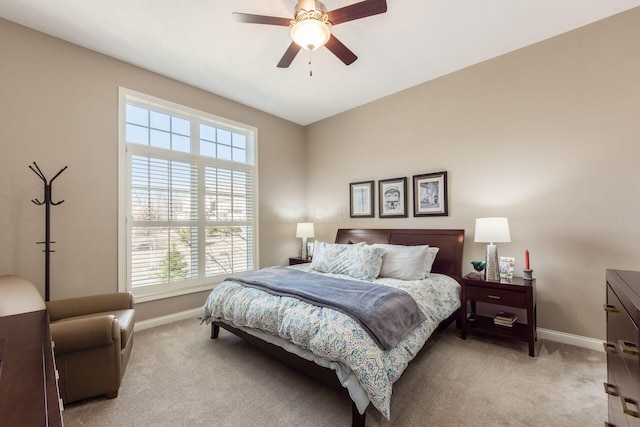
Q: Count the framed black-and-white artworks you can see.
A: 3